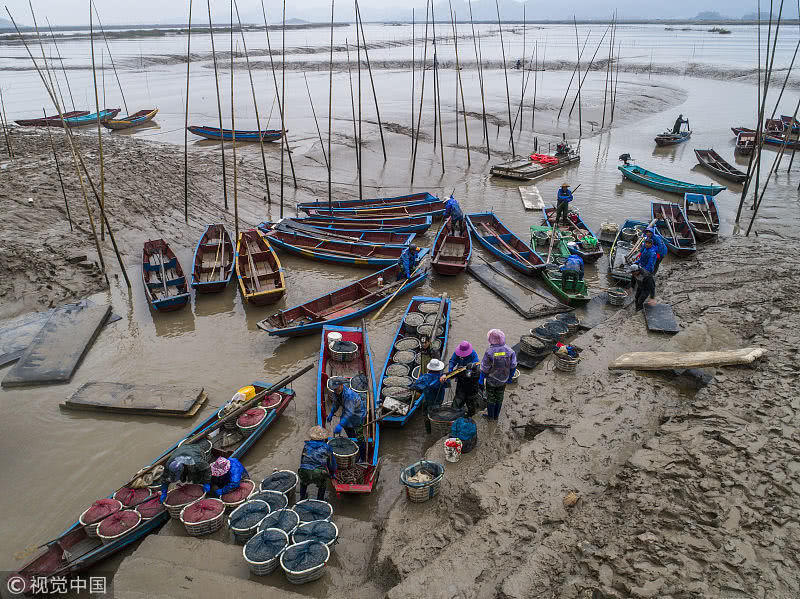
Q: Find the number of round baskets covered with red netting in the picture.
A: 9